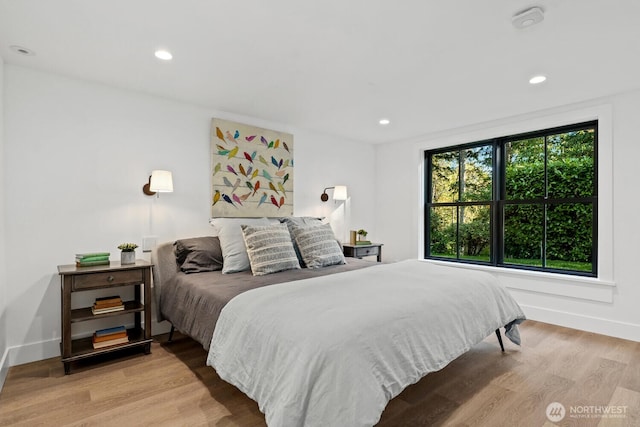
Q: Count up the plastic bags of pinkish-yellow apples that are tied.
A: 0